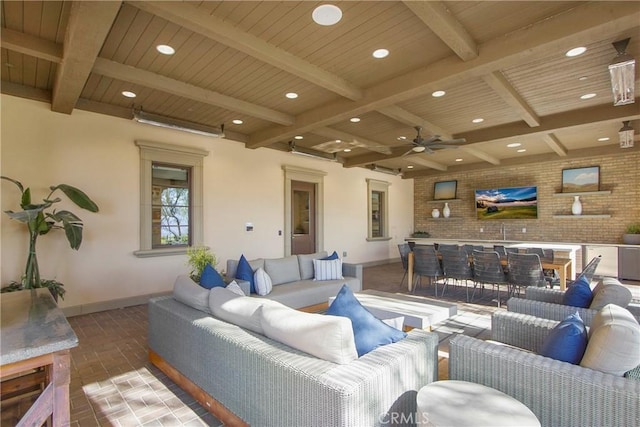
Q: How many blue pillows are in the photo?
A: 6